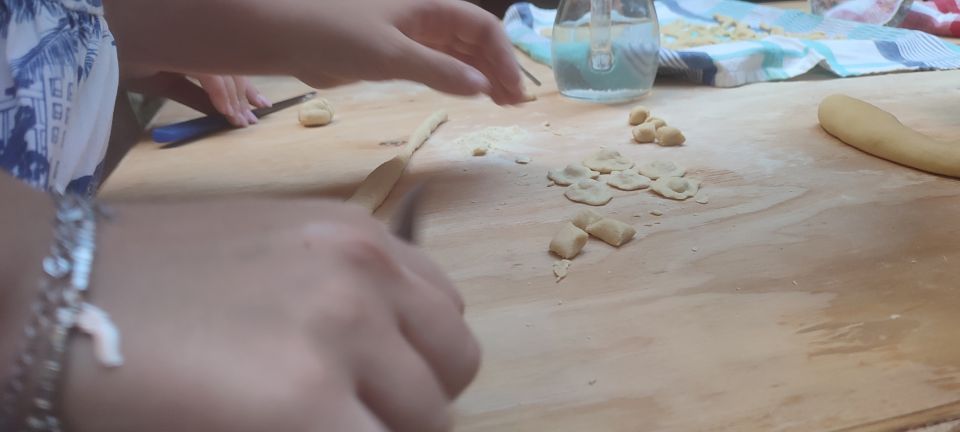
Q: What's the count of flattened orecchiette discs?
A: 6